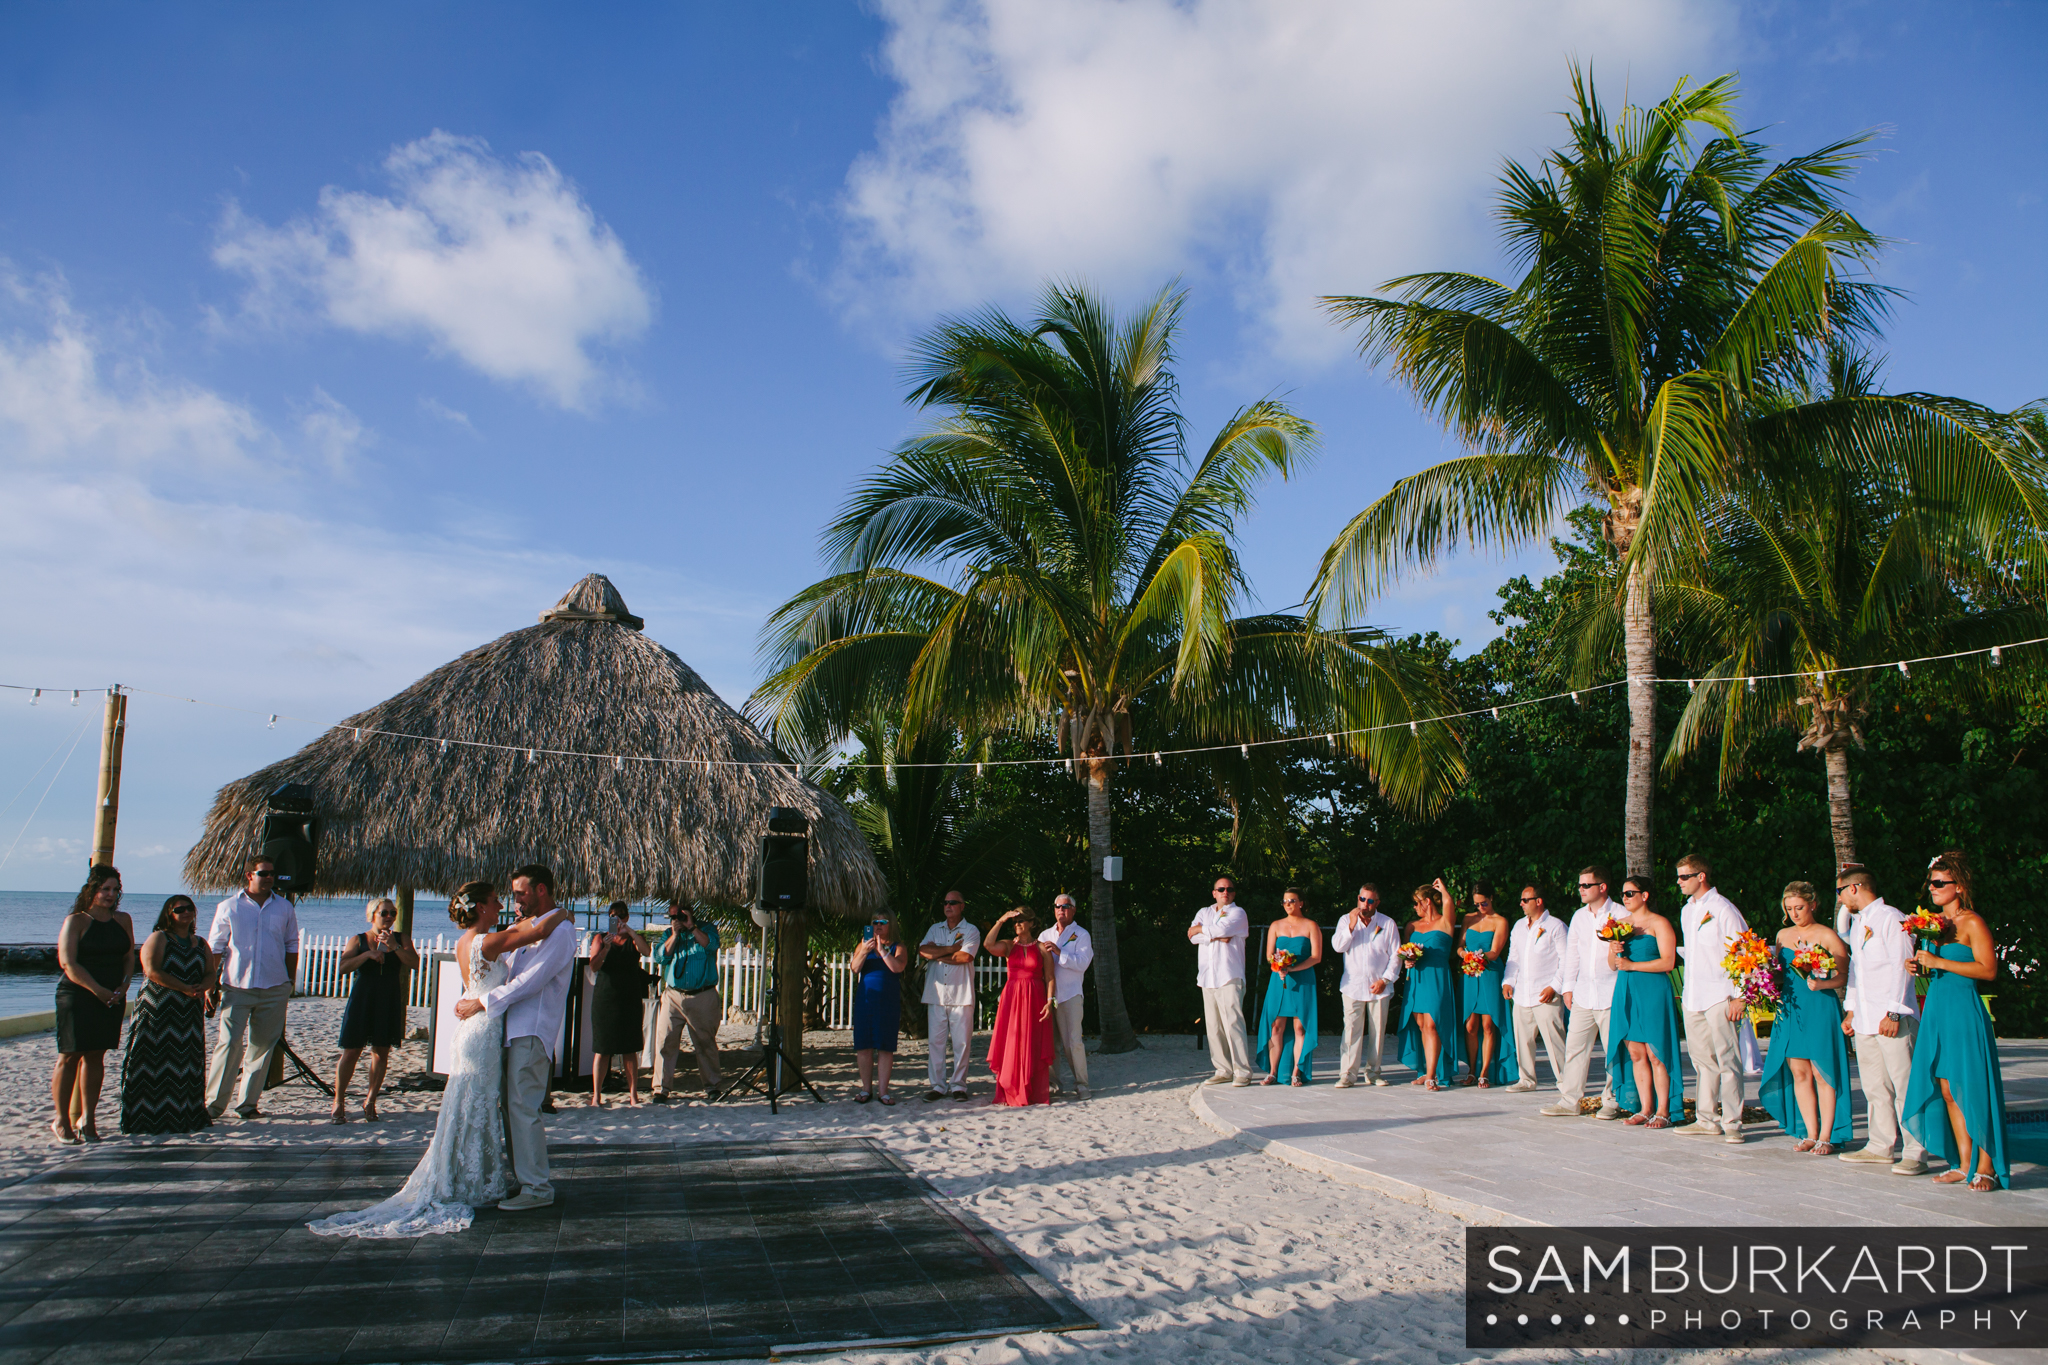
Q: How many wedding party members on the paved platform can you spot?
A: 12